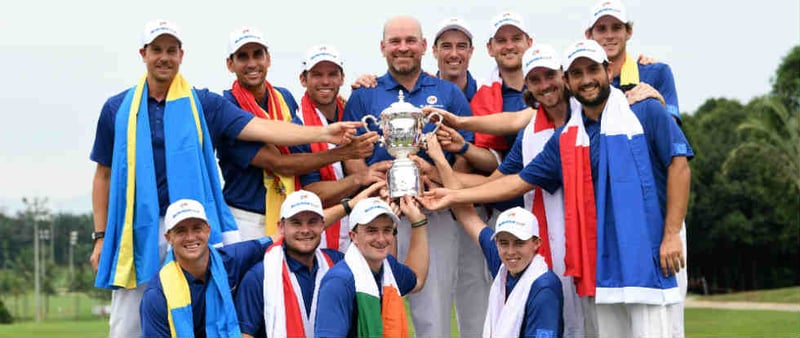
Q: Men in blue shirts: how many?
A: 13